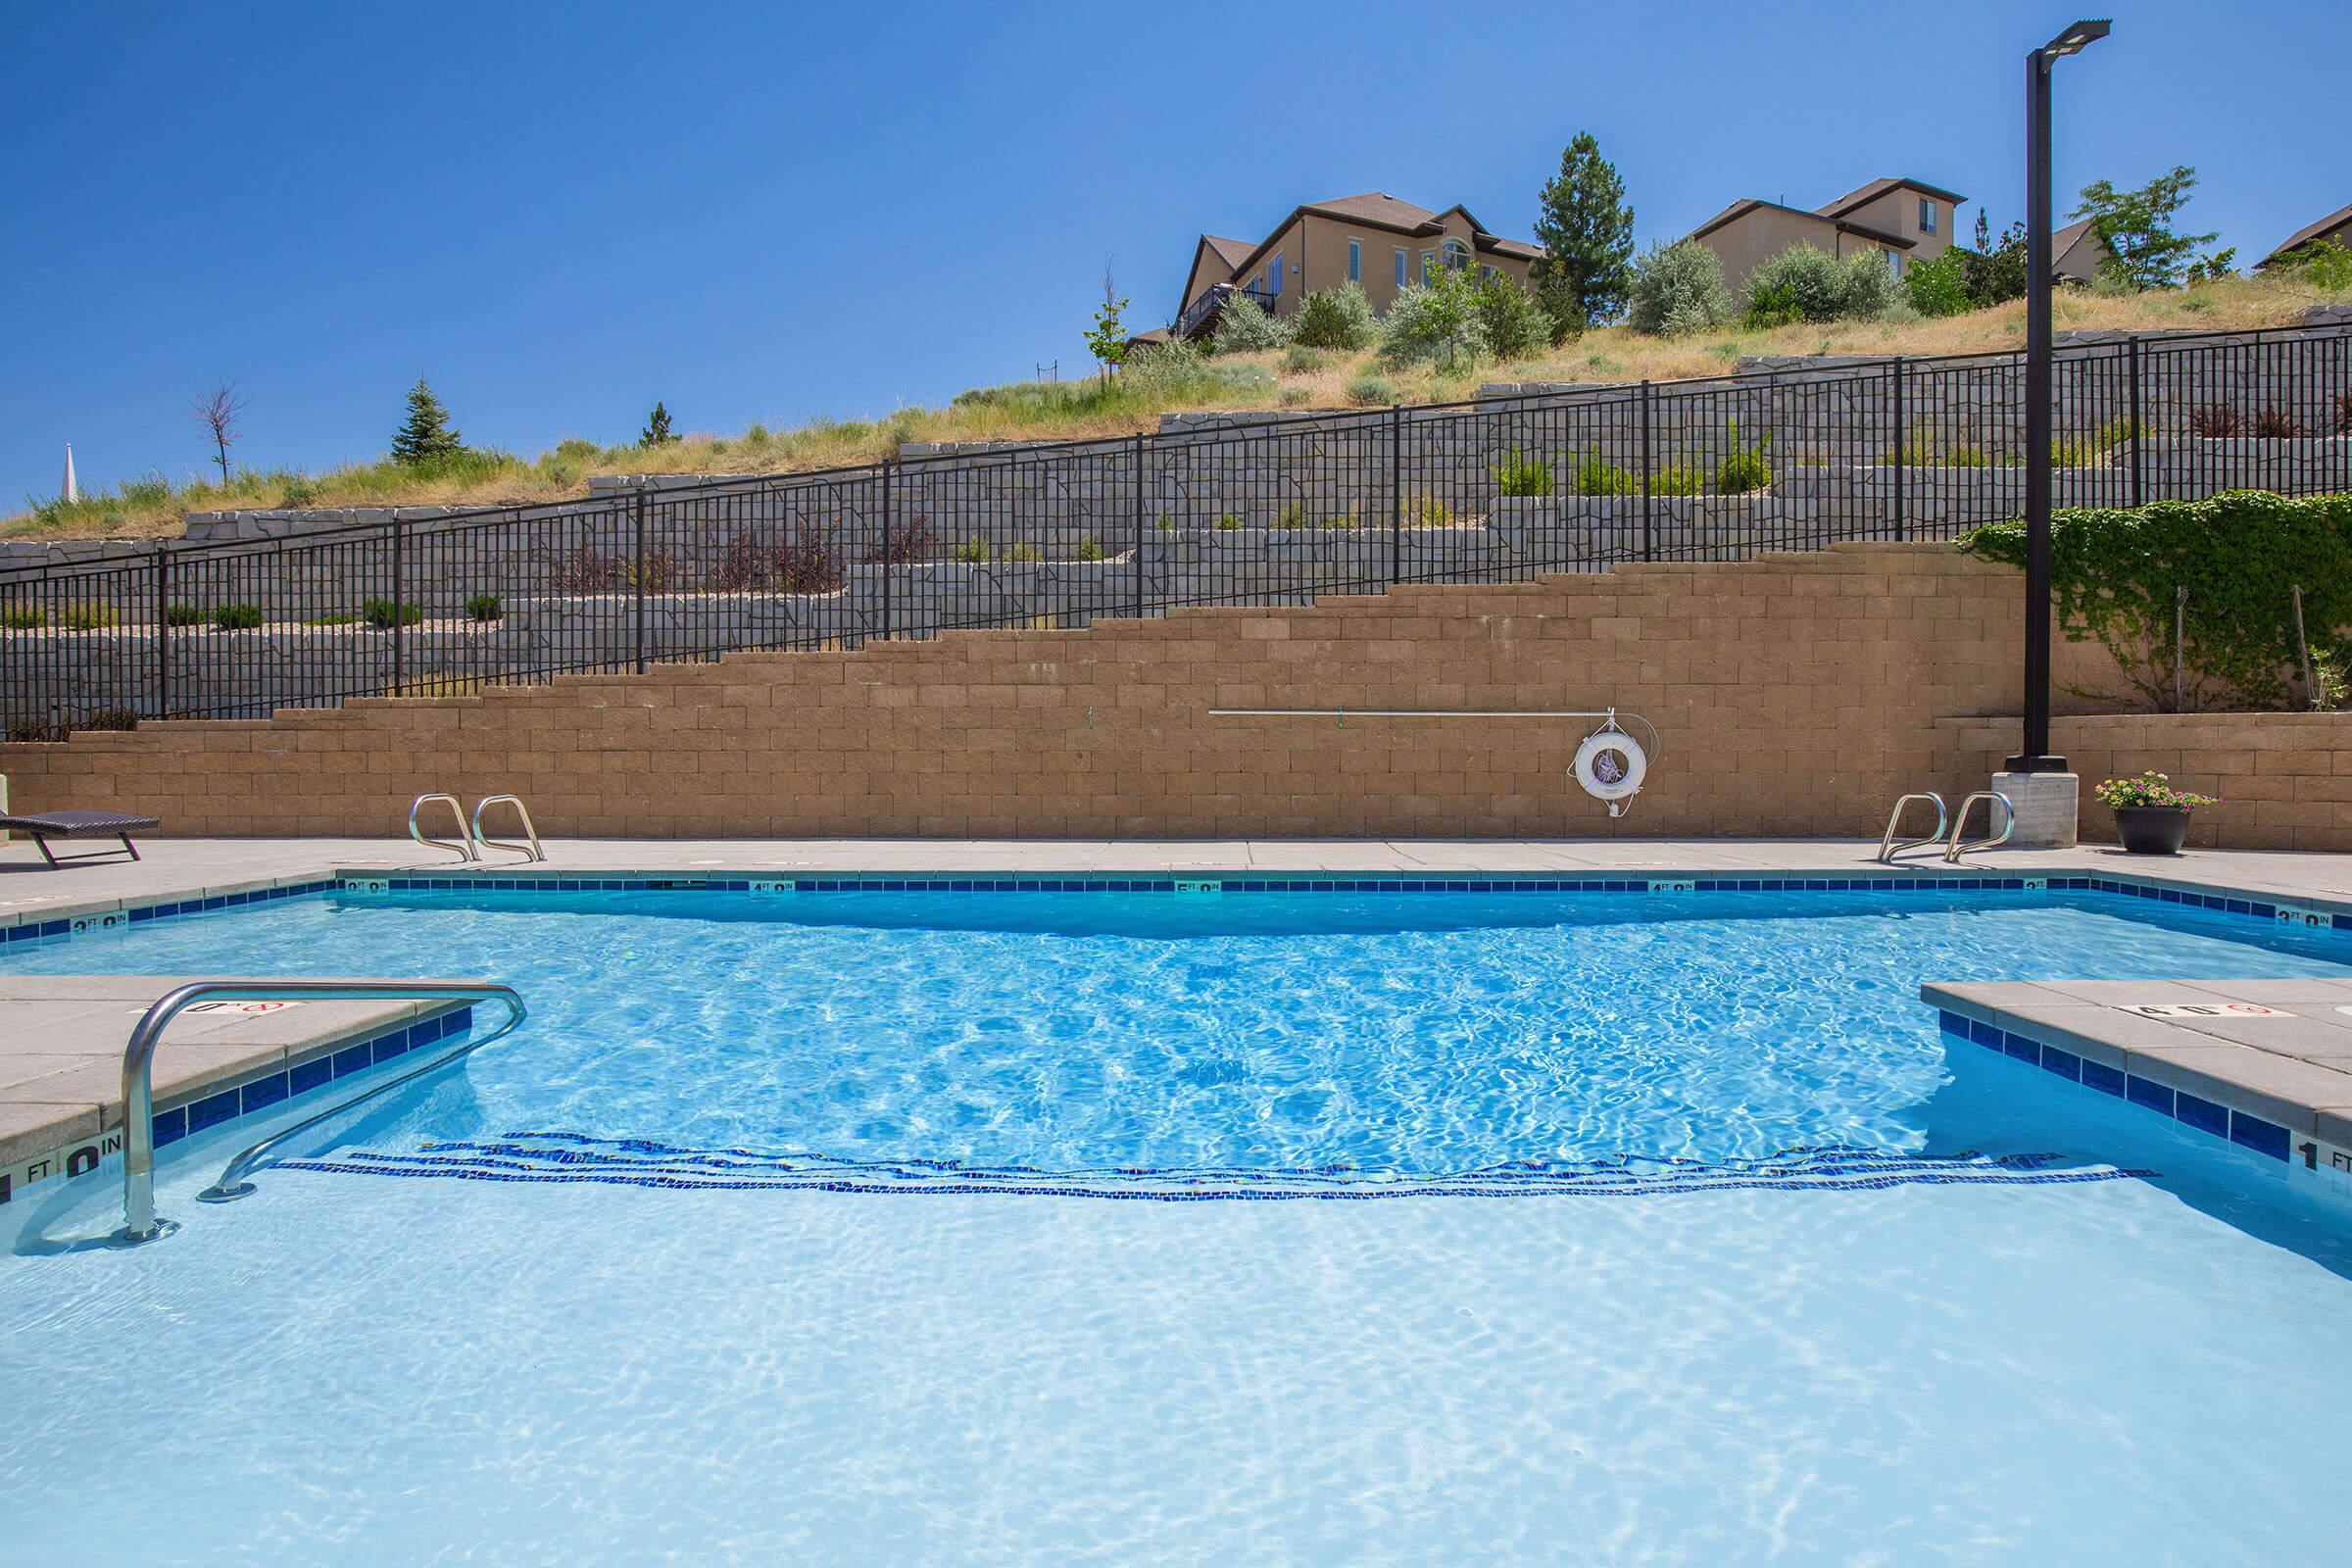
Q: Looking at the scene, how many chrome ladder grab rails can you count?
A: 4